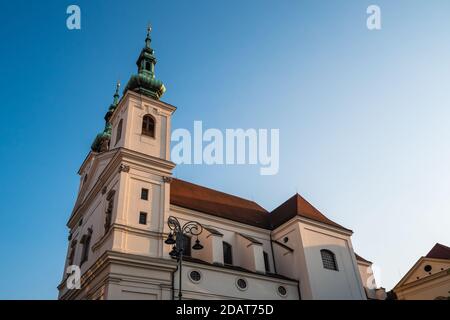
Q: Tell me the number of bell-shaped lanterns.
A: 3